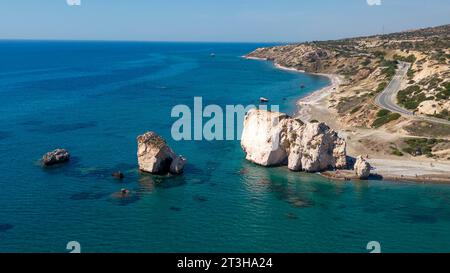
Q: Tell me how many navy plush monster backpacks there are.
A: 0